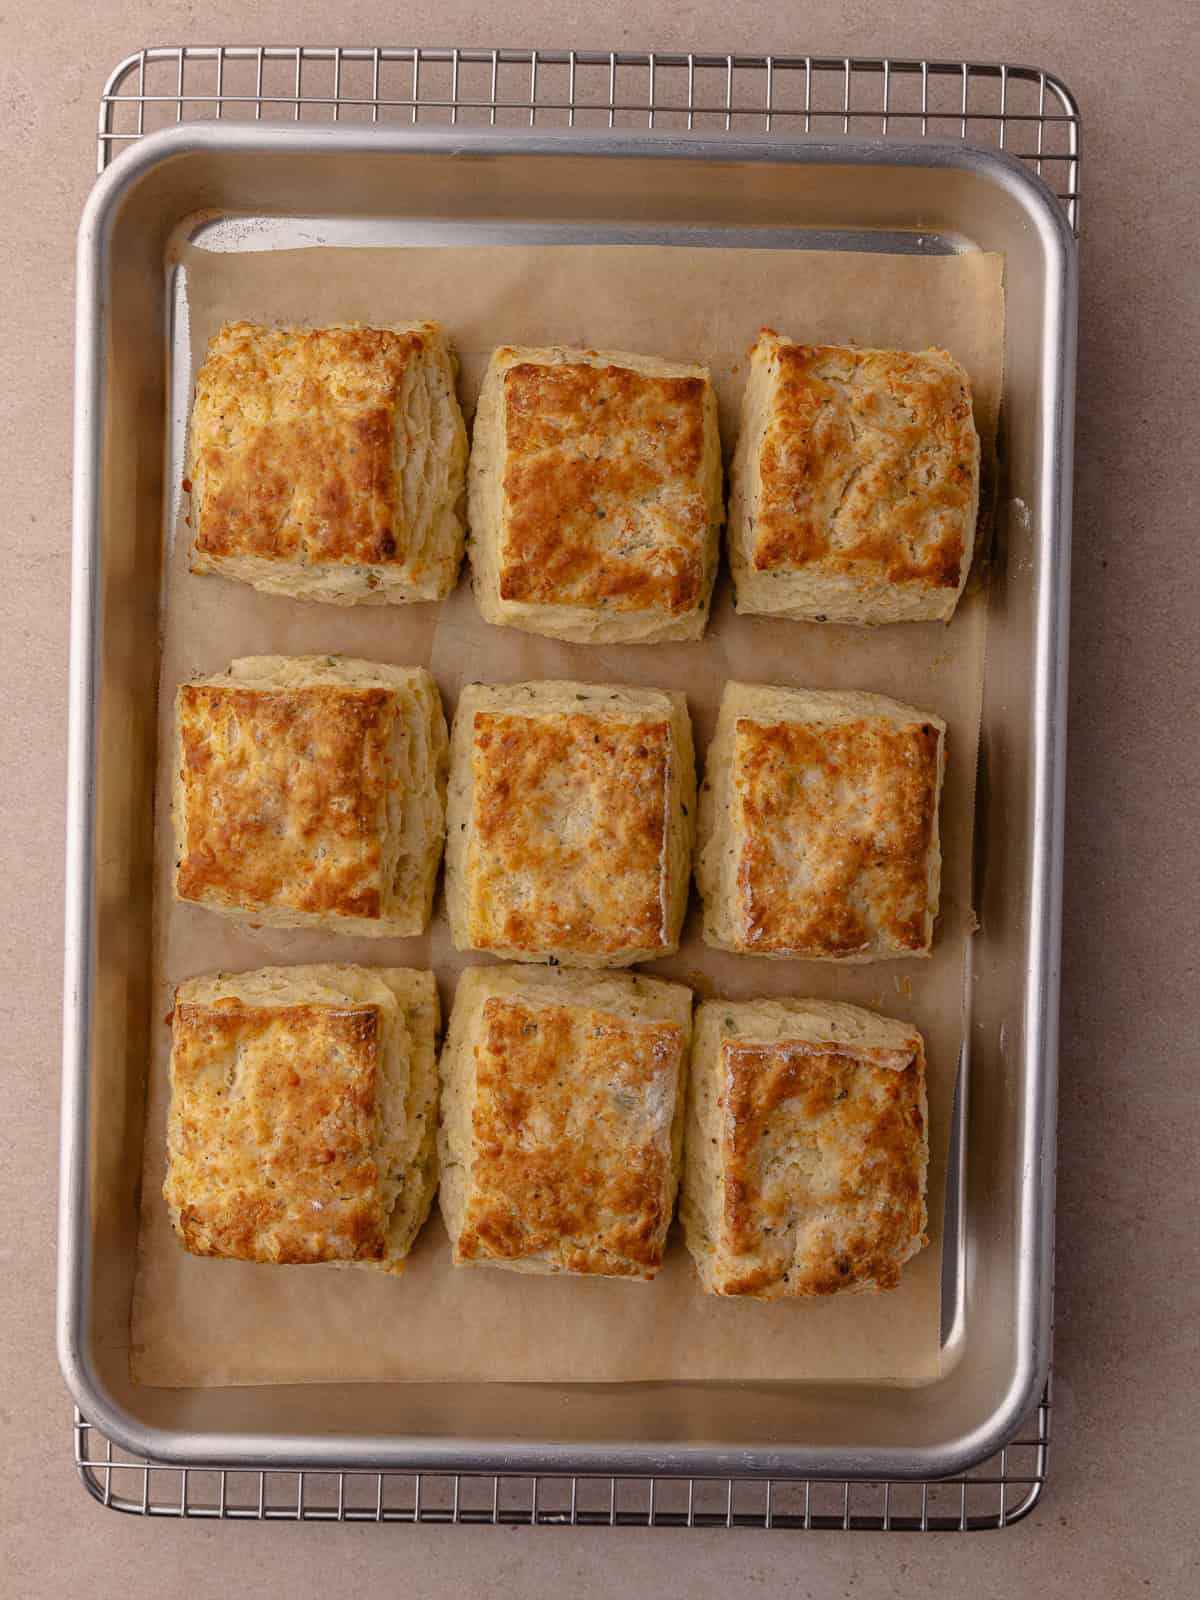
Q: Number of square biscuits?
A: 9